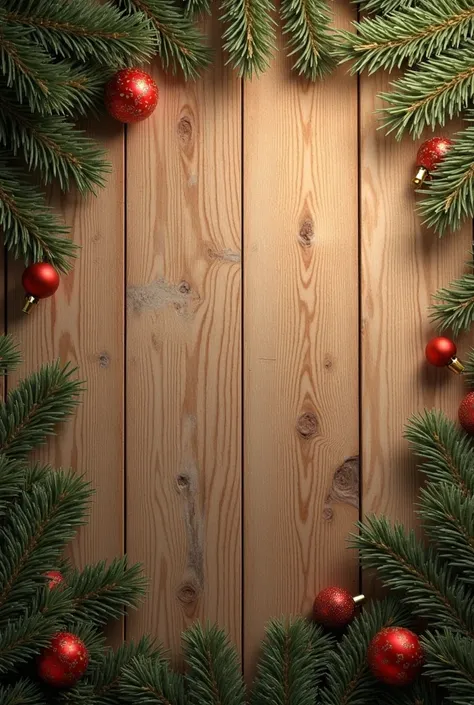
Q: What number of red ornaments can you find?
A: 9